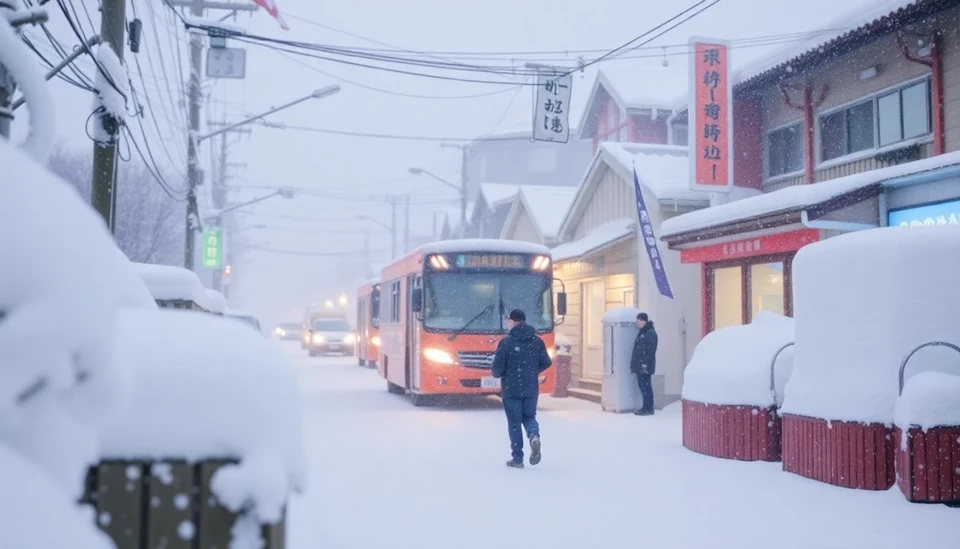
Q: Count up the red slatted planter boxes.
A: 3